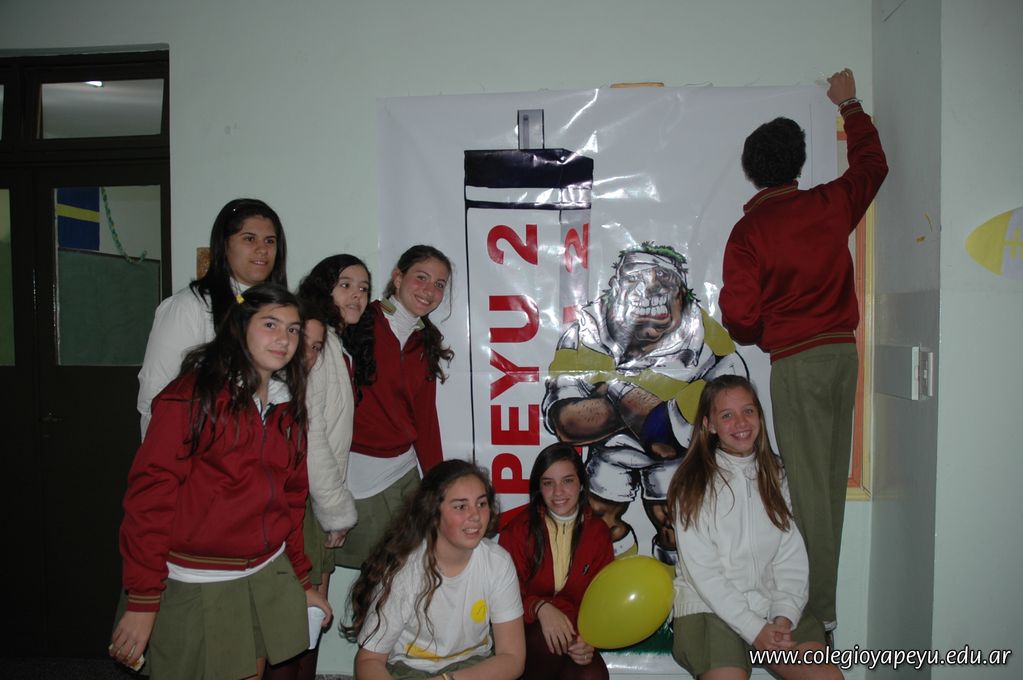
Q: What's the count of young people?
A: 9